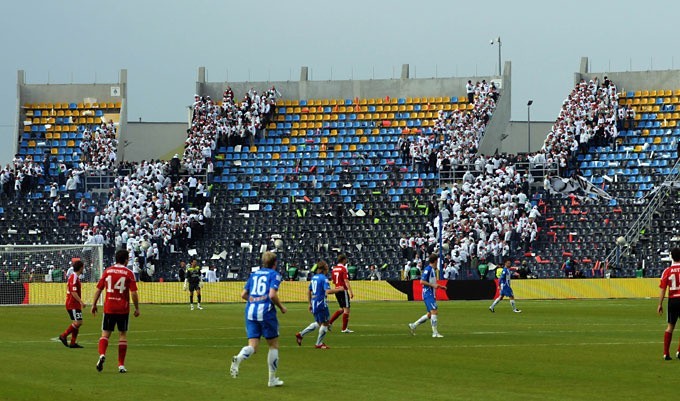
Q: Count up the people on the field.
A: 9